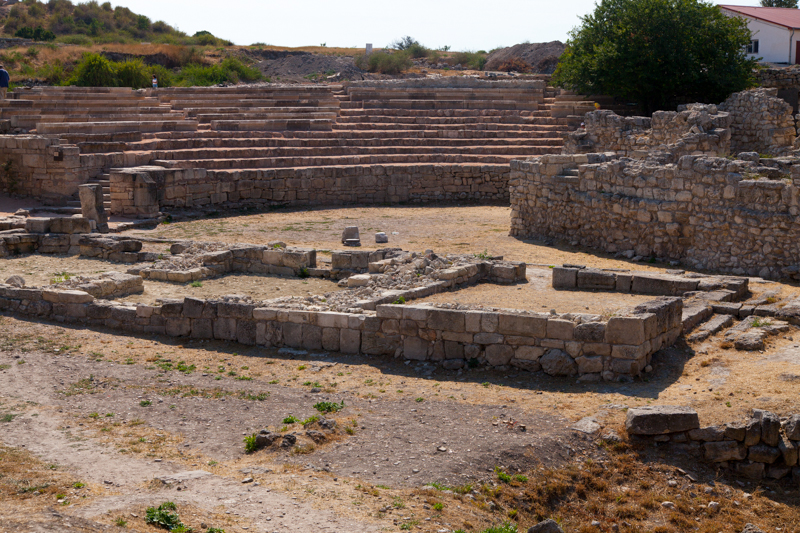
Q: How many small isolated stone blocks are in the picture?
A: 2